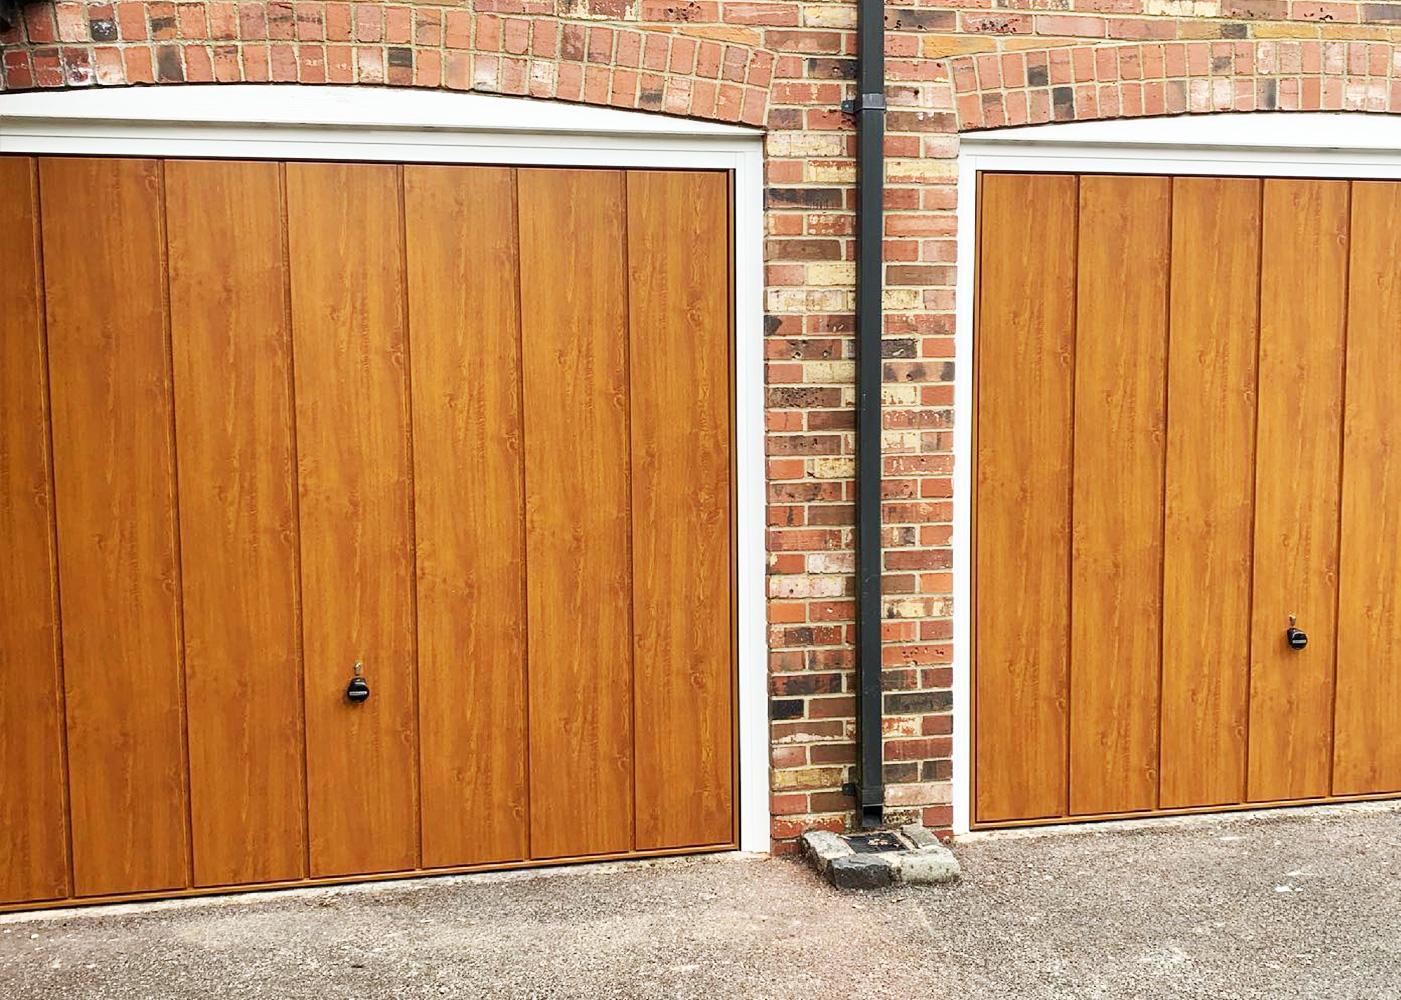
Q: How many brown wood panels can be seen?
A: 12